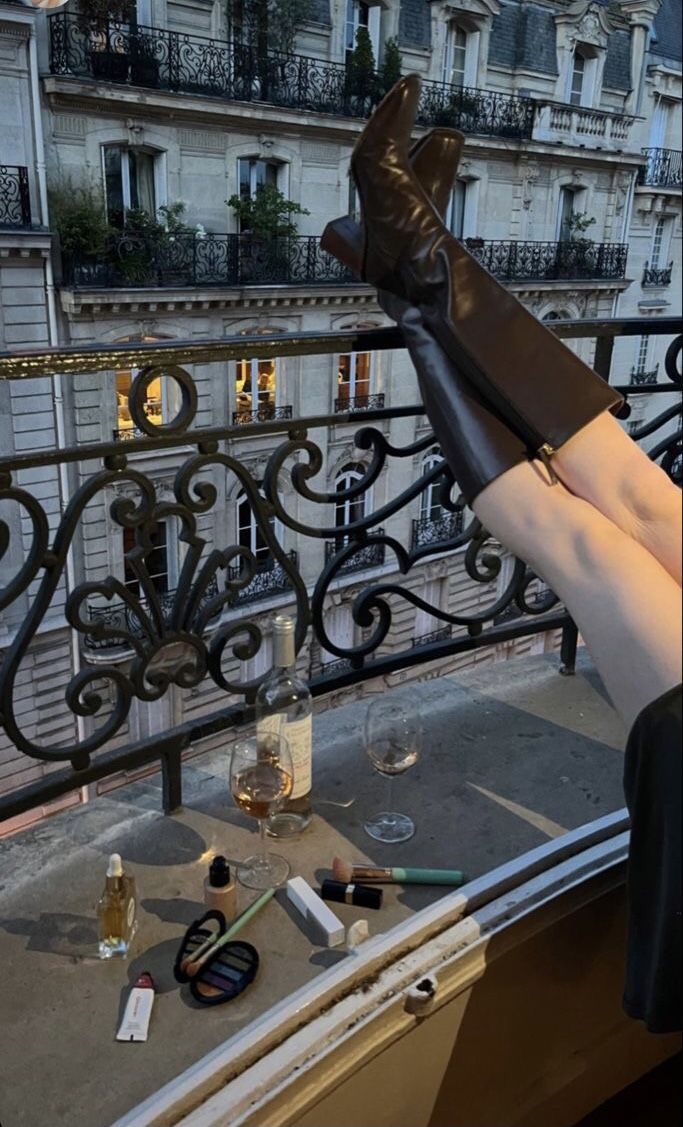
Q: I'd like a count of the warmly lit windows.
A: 3